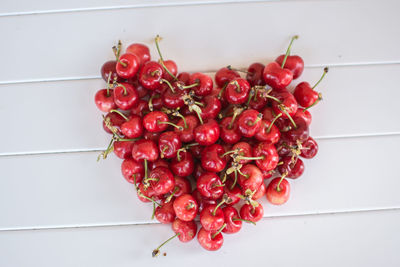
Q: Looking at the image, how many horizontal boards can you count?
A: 5